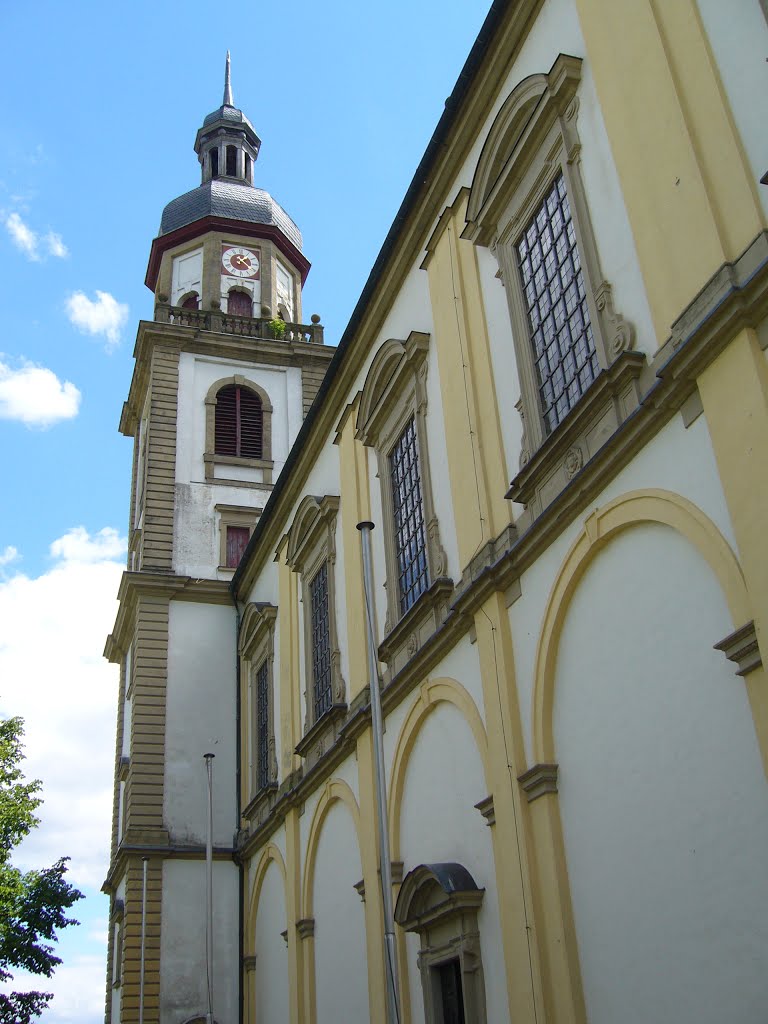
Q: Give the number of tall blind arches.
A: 4